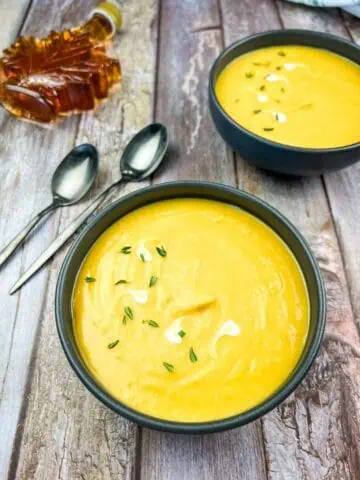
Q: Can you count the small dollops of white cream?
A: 8